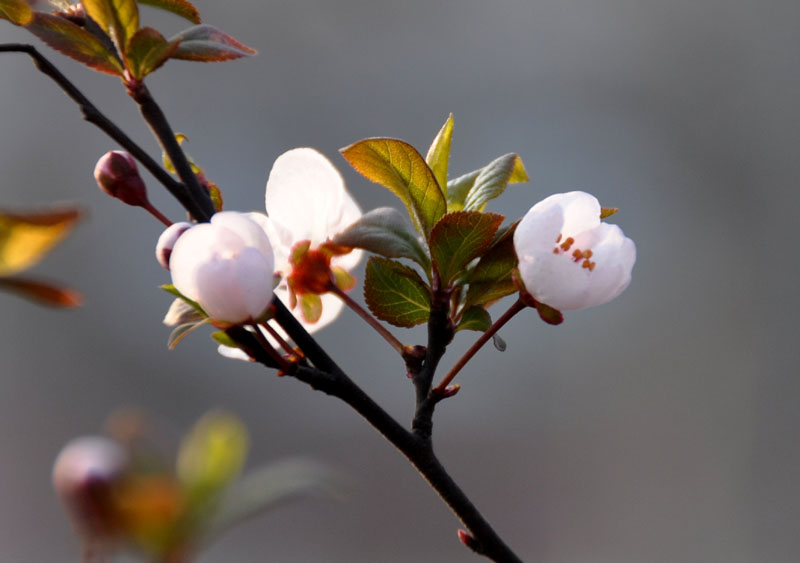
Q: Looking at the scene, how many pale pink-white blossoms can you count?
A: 3